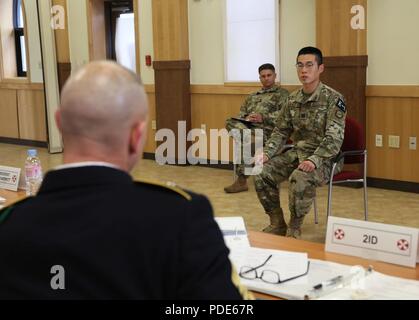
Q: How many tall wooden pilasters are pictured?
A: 3